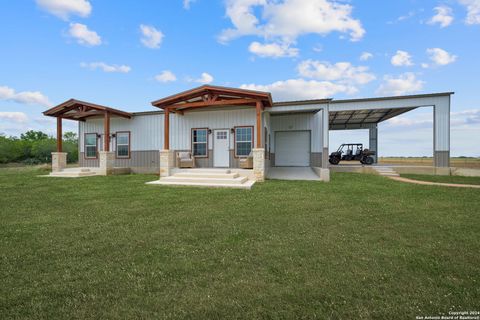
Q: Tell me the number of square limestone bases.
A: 4